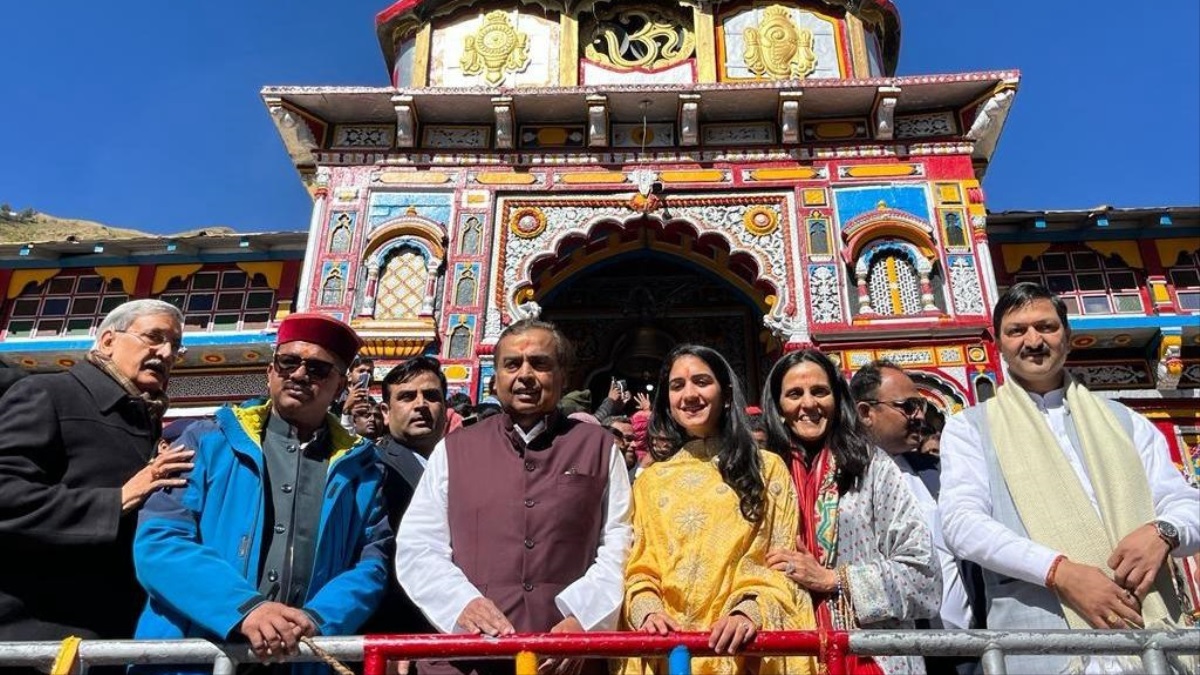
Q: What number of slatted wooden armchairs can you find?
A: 0